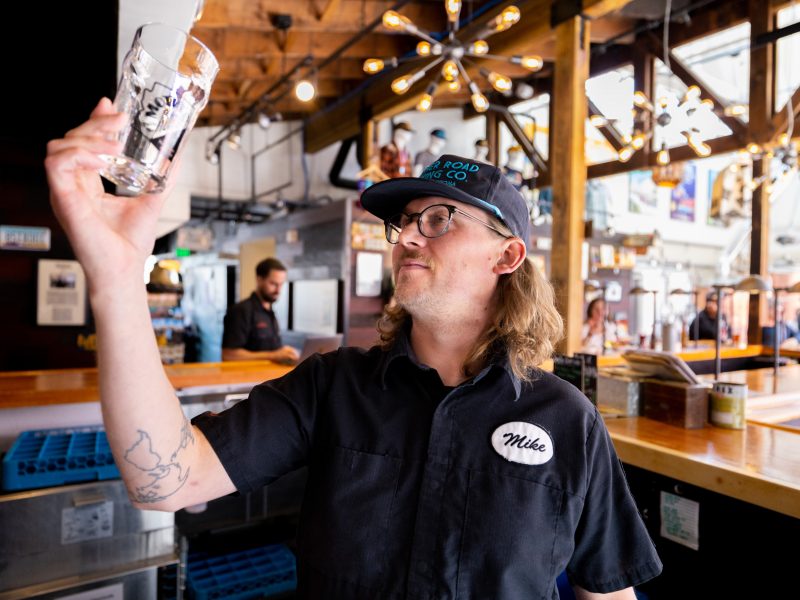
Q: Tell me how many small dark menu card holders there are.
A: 2